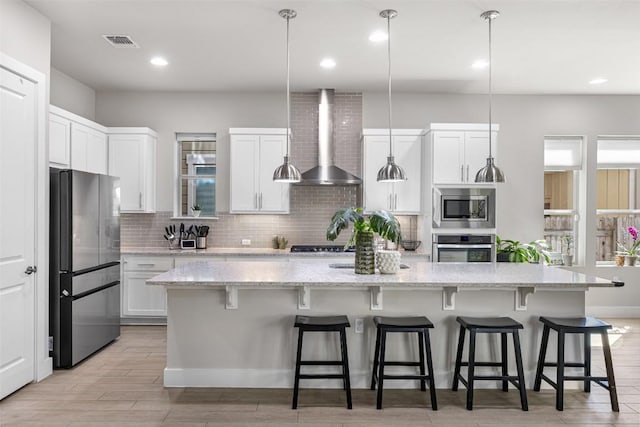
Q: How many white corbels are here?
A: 5